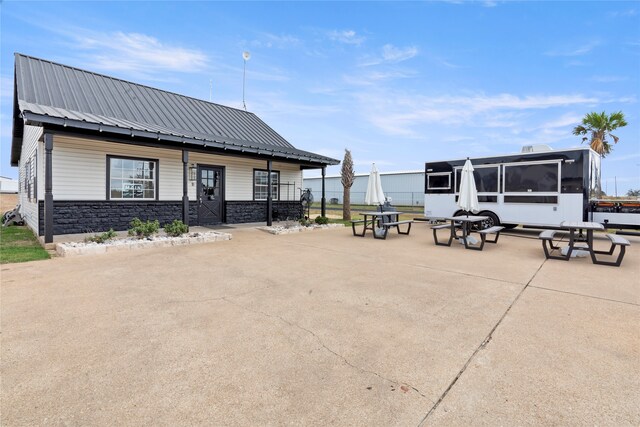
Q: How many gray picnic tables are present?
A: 3